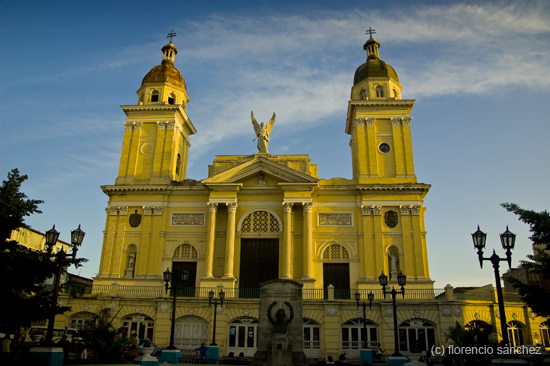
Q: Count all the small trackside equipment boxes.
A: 0